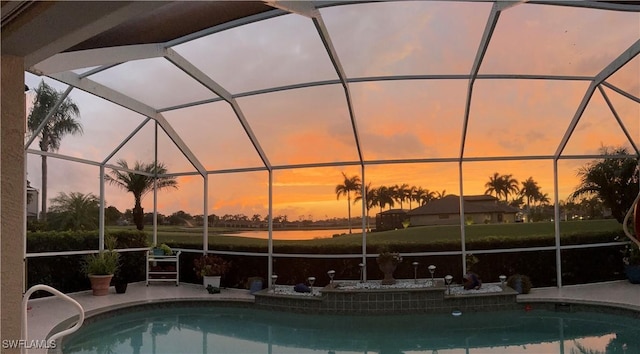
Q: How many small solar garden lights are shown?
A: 8